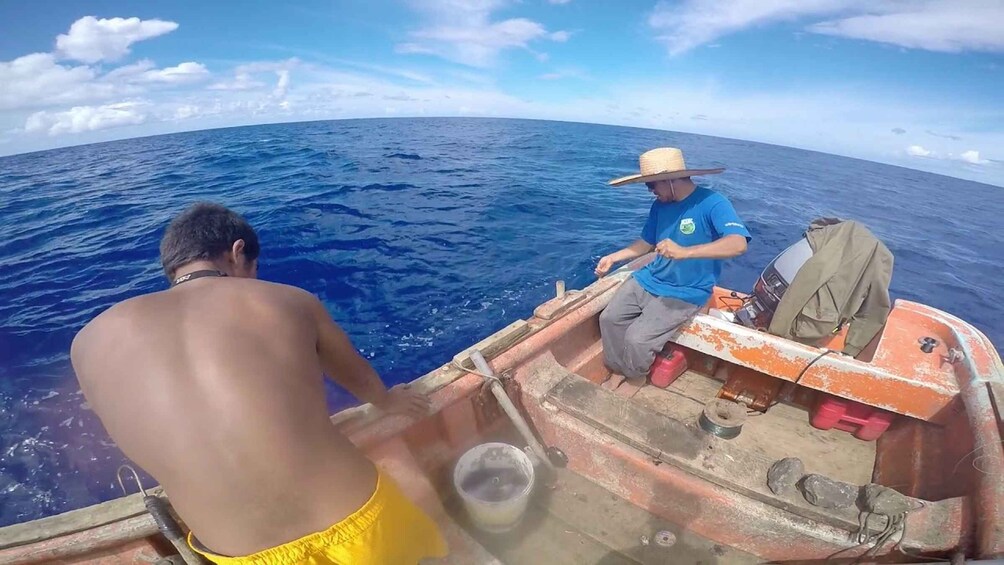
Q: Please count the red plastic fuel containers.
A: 2